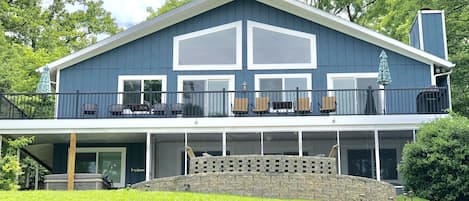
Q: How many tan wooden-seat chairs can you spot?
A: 4